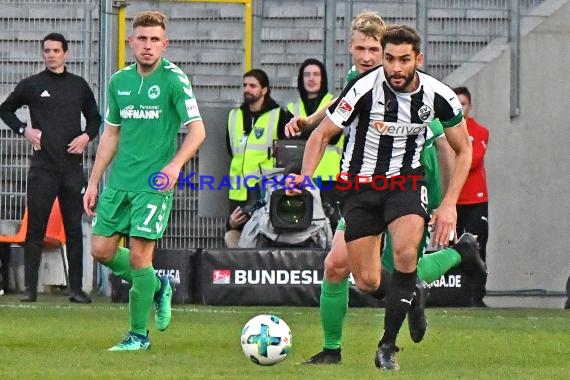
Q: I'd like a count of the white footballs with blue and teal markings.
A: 1